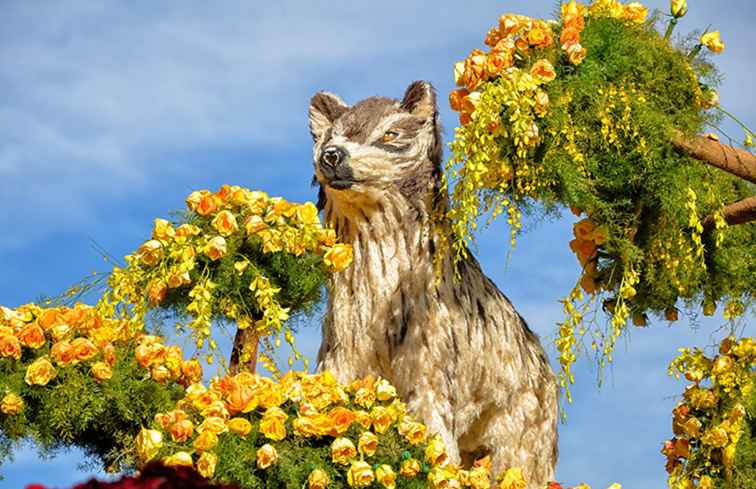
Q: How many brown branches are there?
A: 3